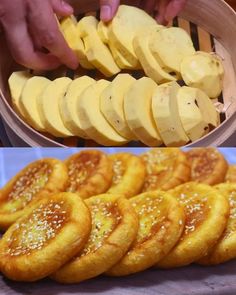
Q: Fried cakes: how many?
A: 11